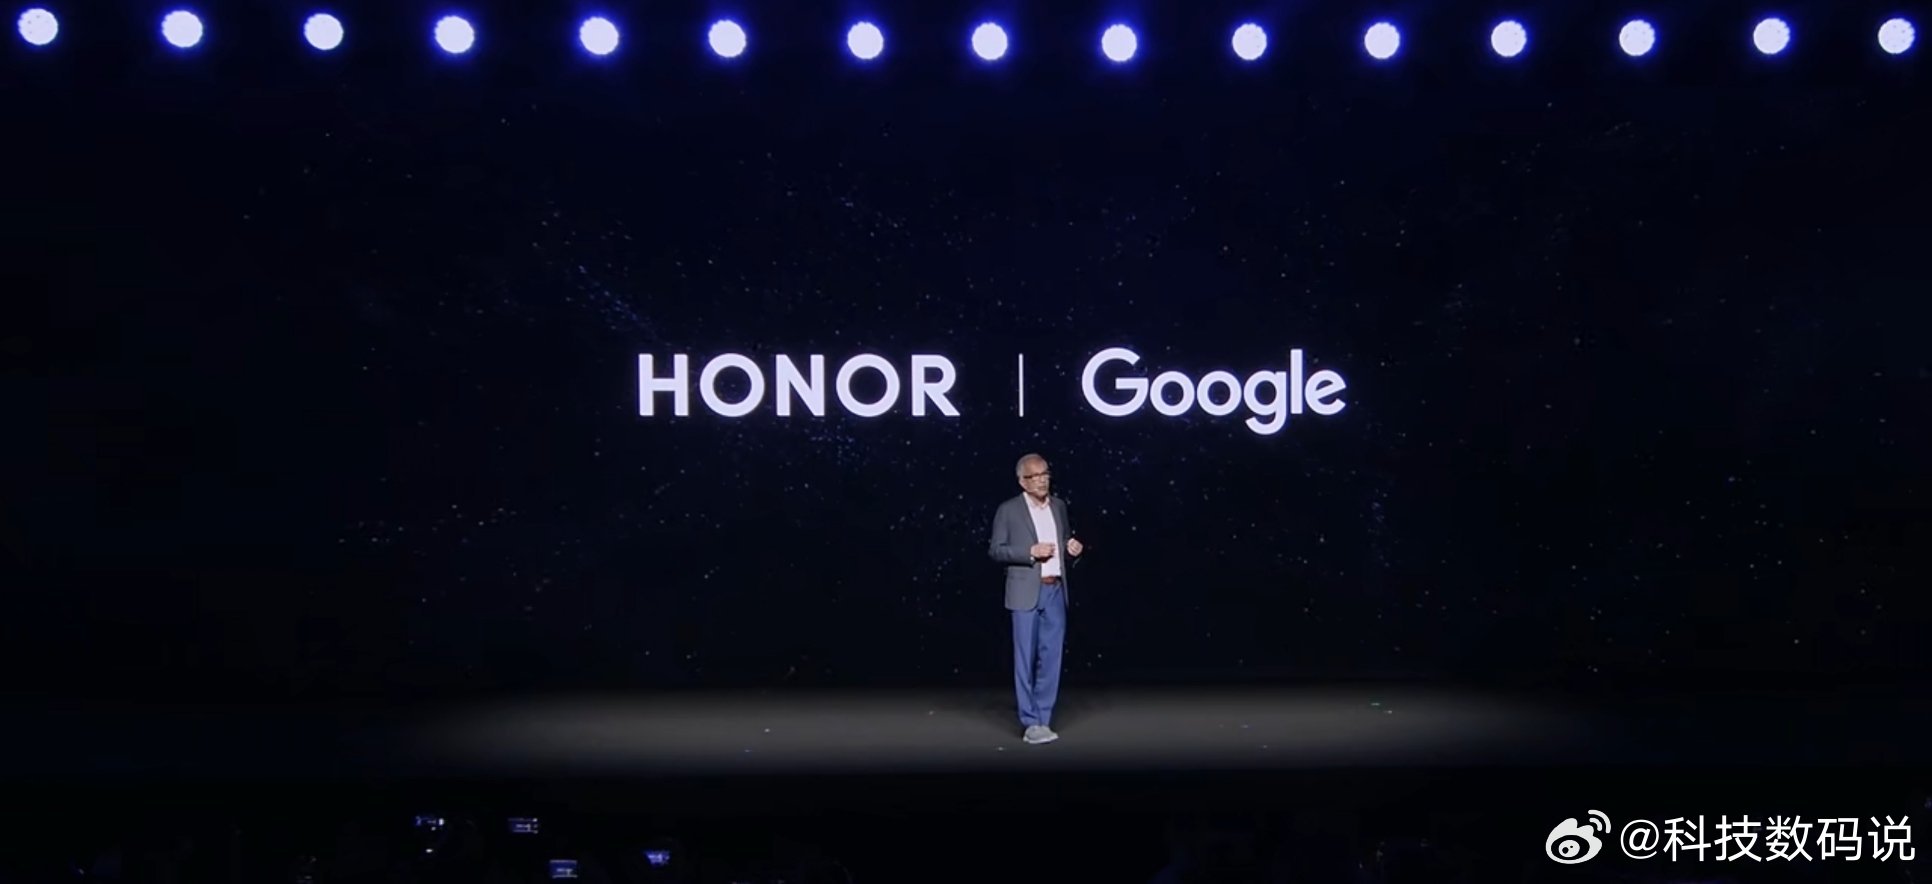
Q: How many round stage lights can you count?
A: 15